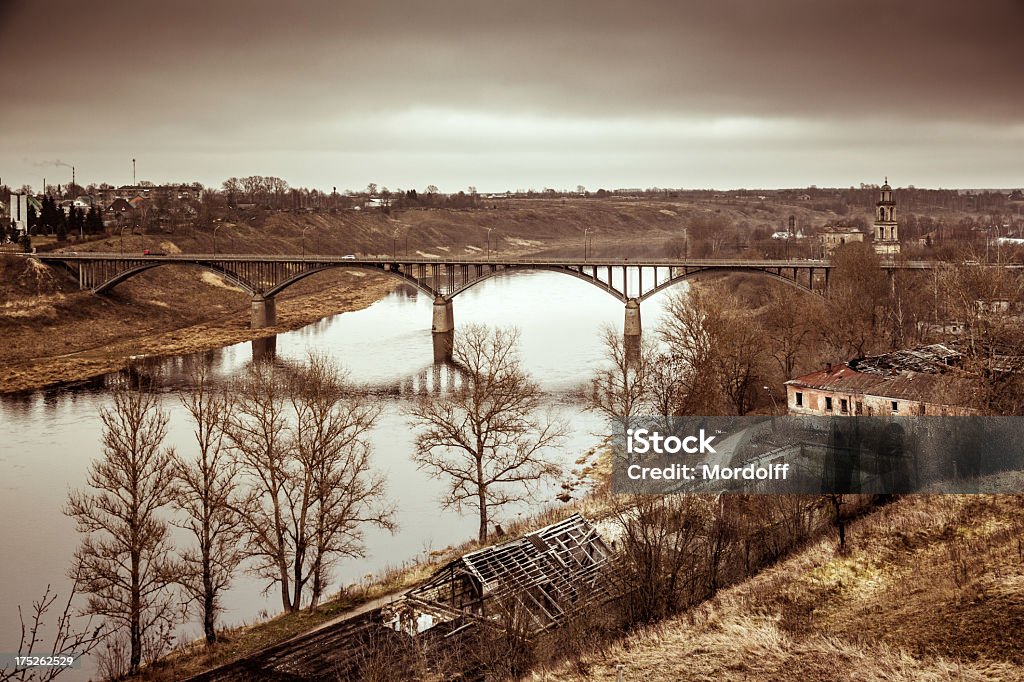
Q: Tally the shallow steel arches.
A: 4